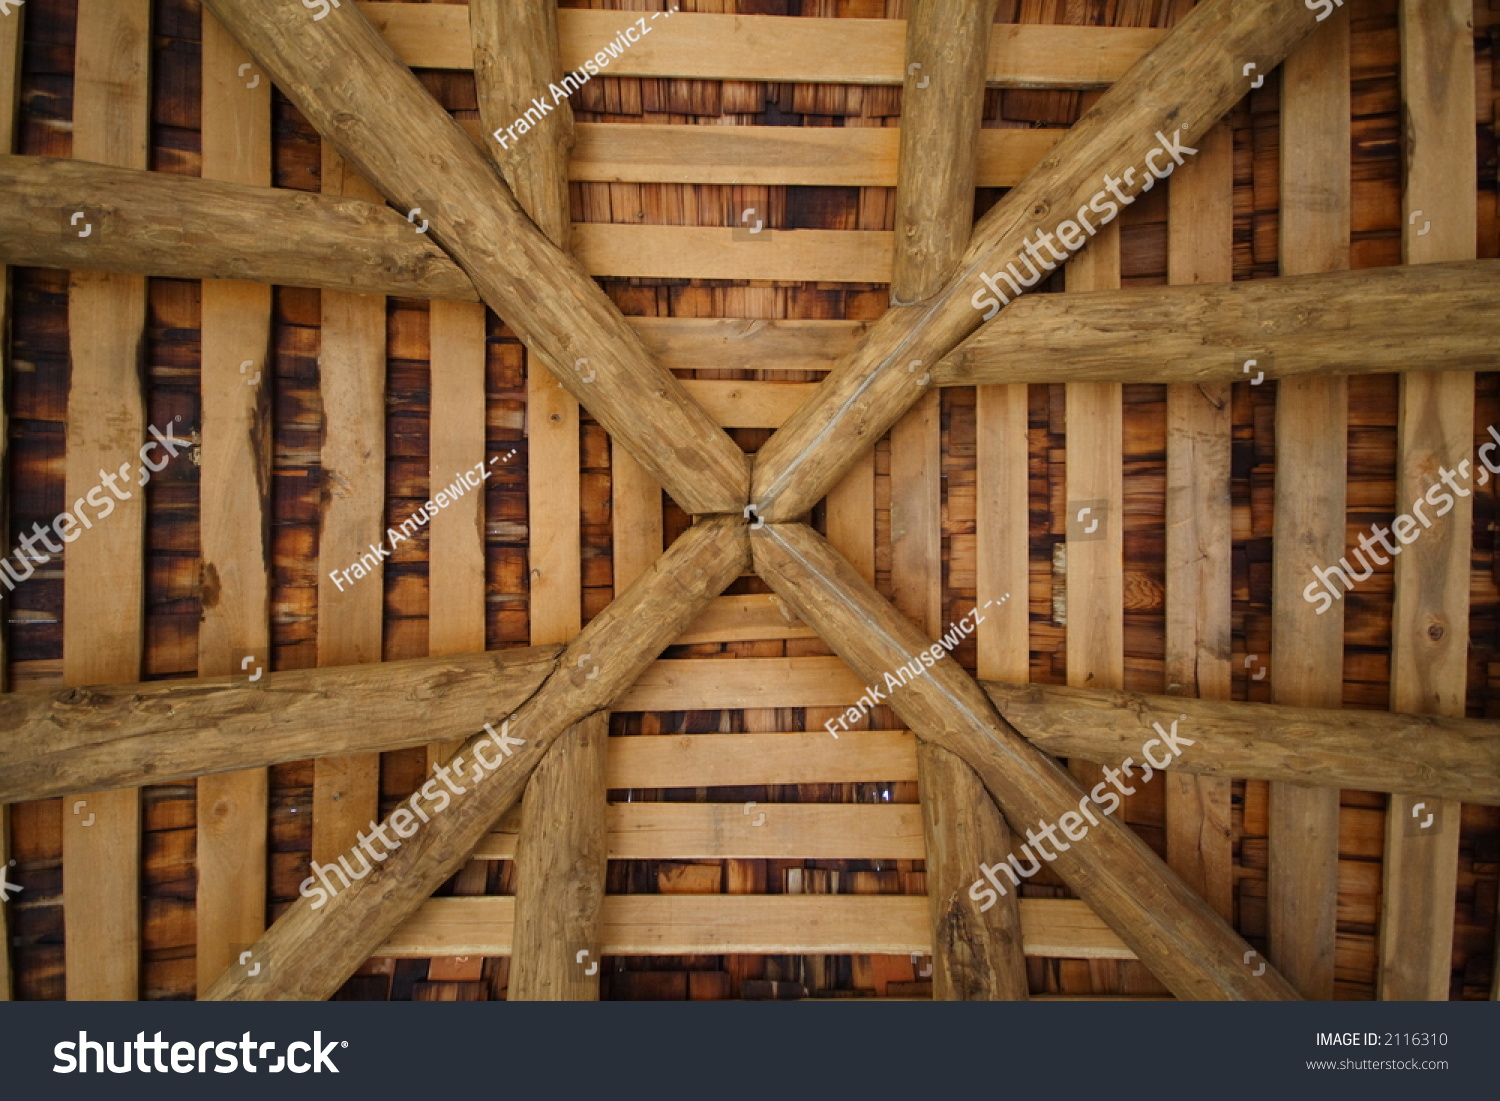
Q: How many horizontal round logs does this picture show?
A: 4